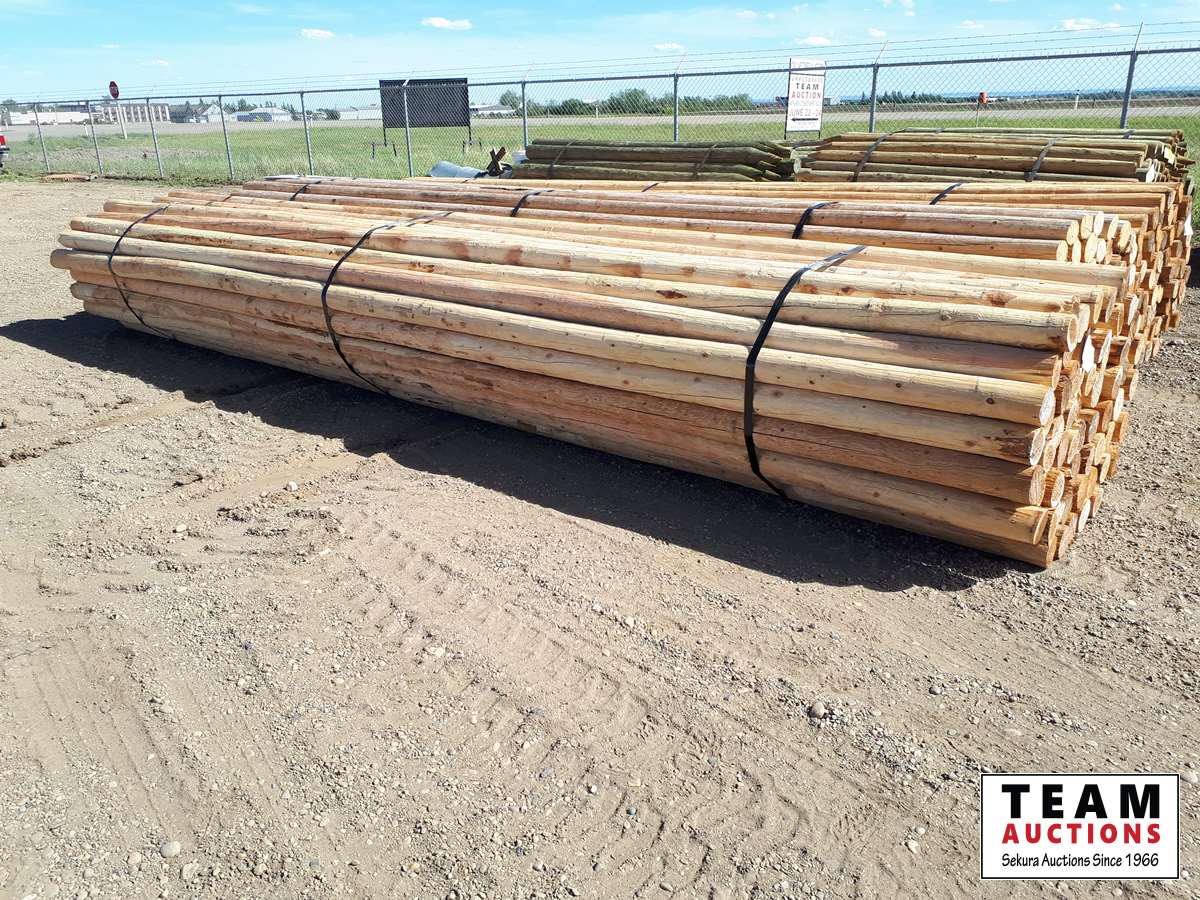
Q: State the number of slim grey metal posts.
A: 10